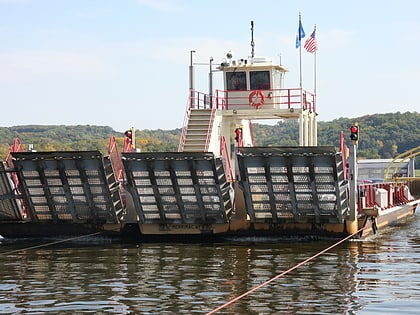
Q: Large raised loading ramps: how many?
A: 3